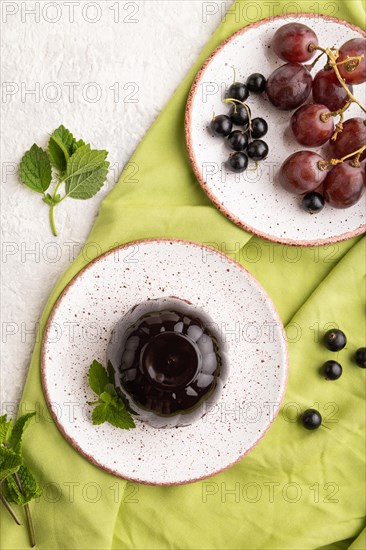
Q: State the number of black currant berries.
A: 13